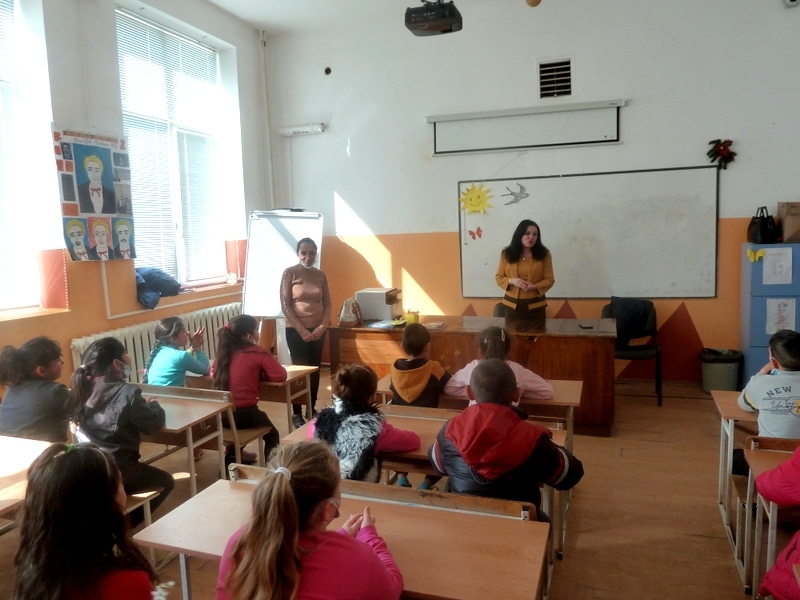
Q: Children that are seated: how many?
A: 12